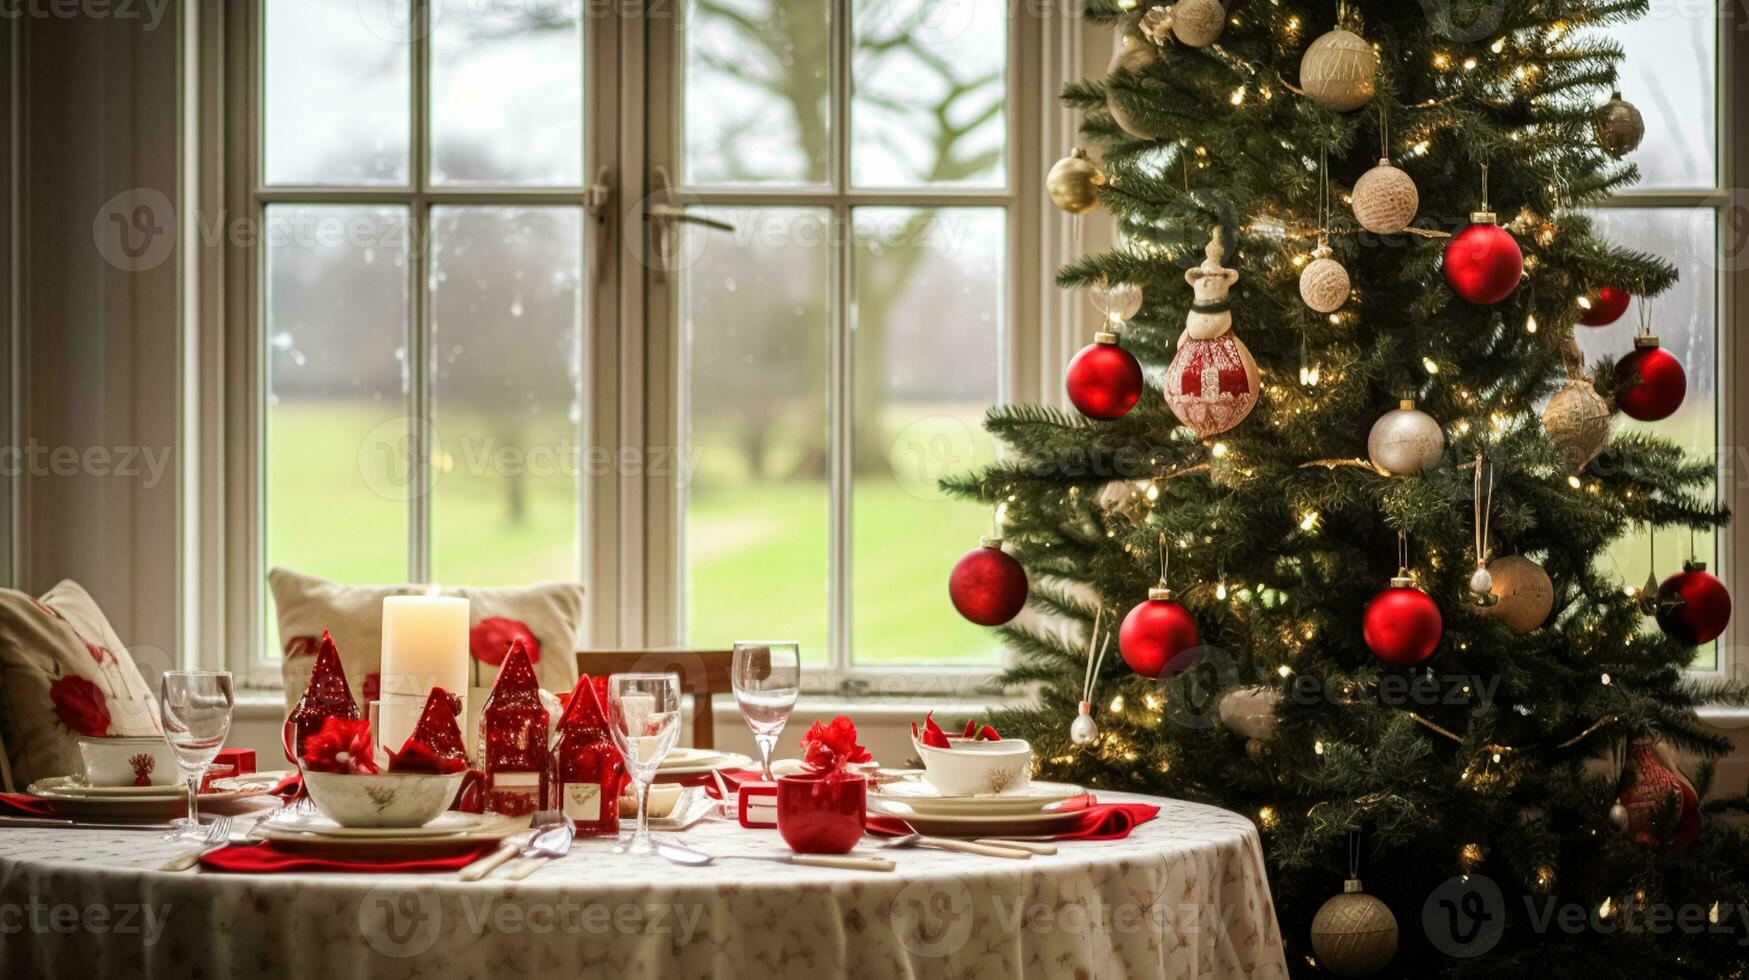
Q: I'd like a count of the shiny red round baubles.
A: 8